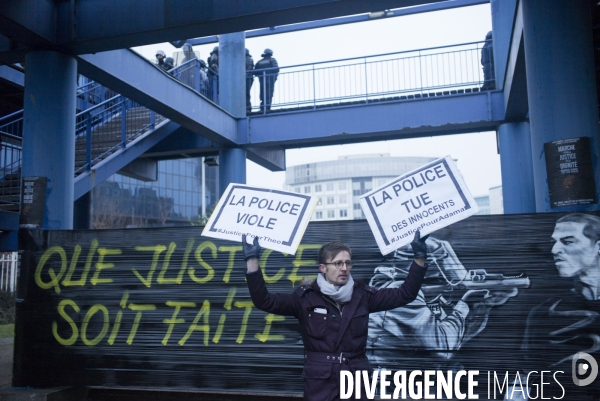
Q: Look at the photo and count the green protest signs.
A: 0